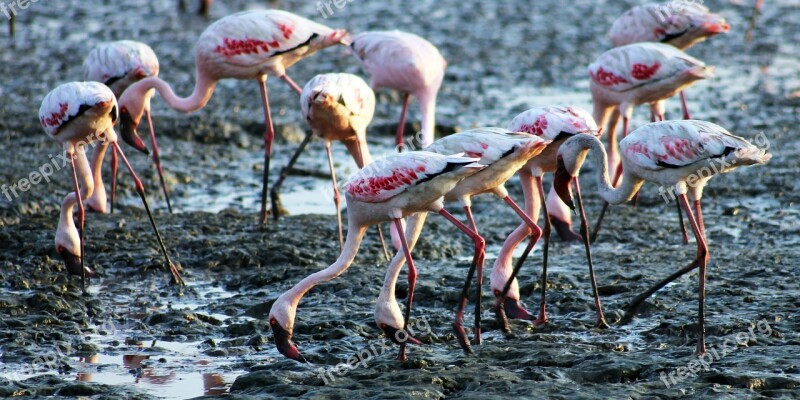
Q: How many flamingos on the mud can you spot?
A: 11